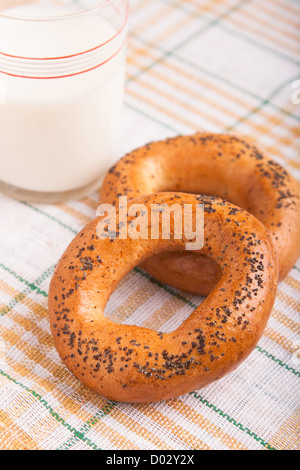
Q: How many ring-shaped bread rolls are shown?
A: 2